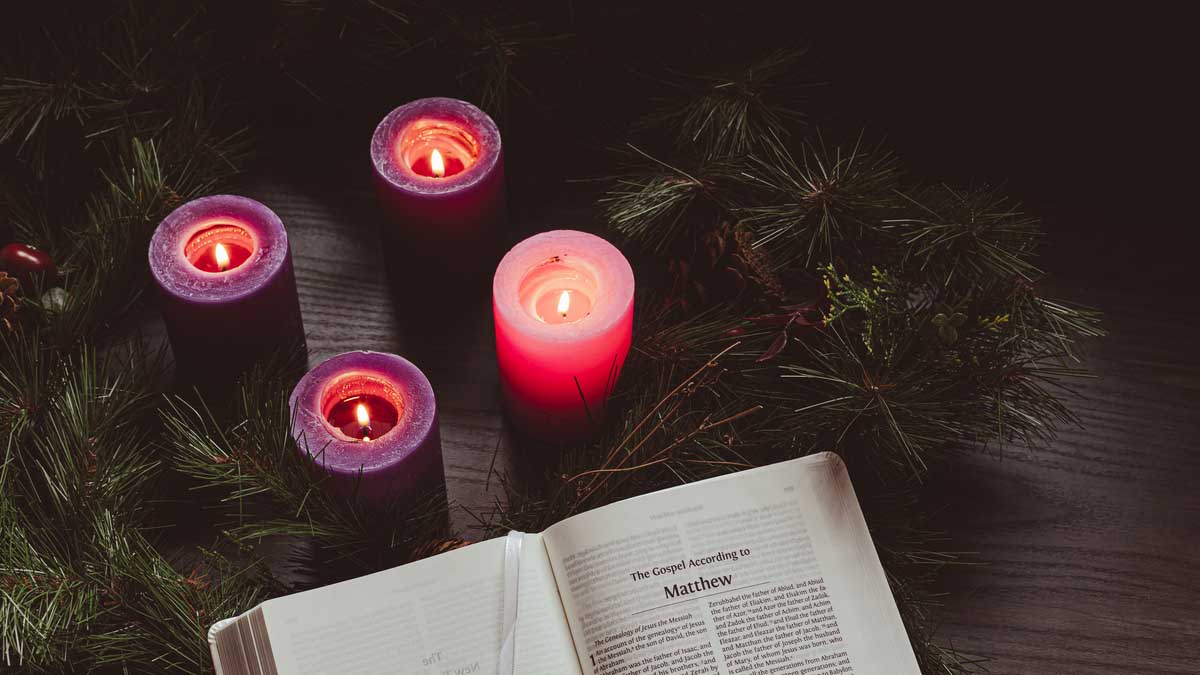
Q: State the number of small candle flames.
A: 4